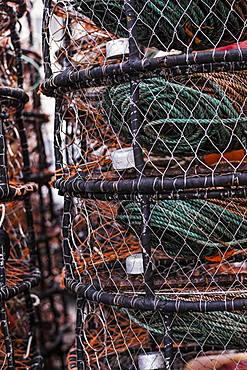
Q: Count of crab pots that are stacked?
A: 4